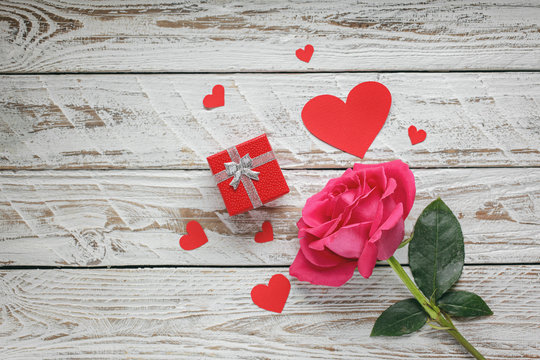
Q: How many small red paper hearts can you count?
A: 6